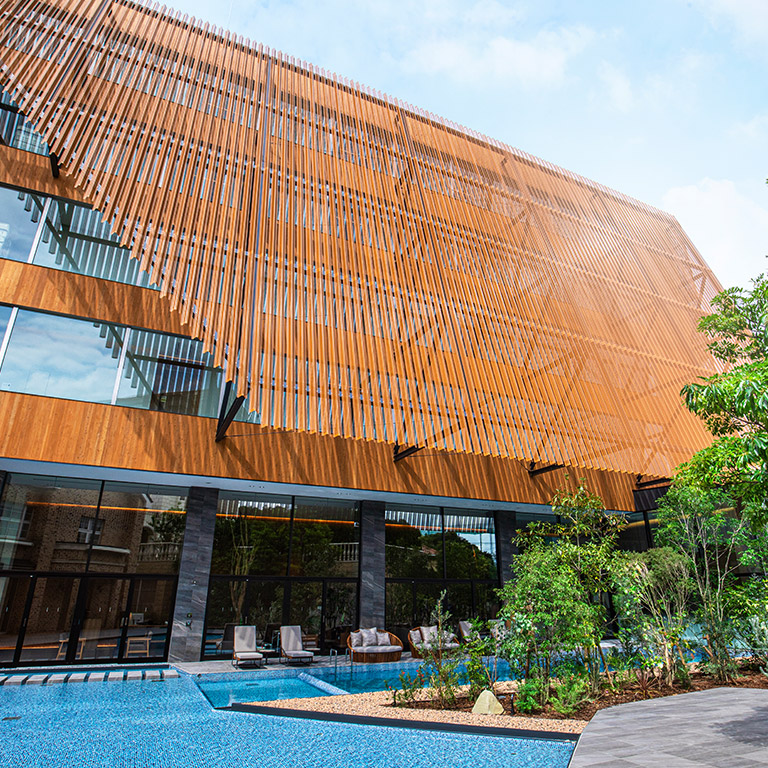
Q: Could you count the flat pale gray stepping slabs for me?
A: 10